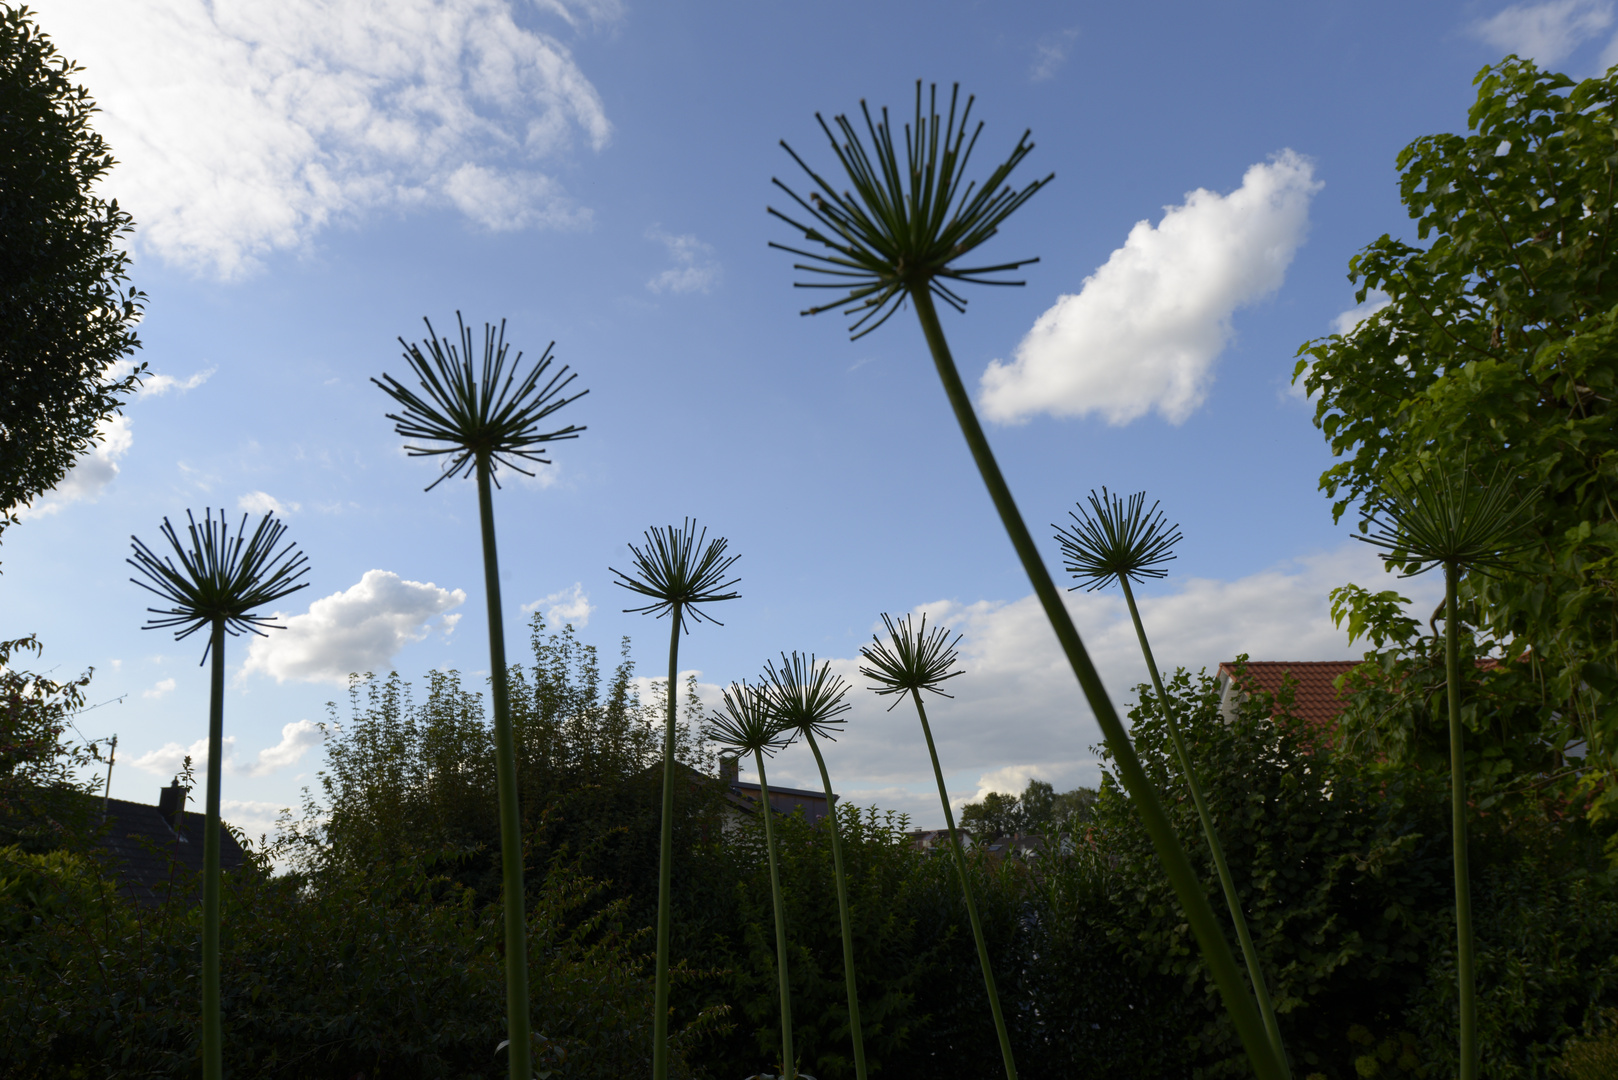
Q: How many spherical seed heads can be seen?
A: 9